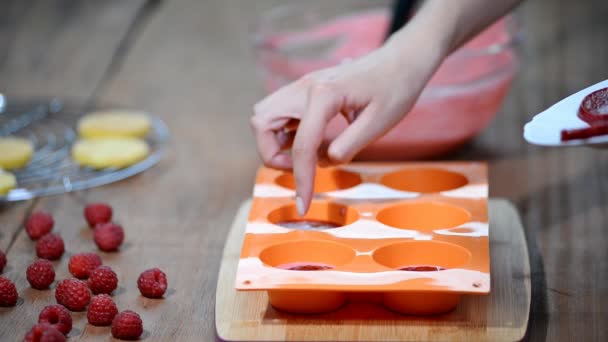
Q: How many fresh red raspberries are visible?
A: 15